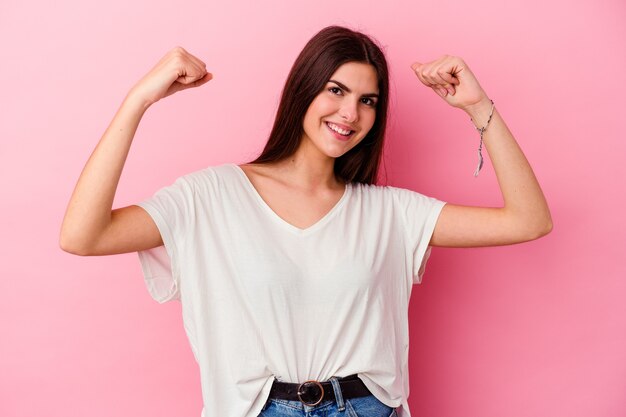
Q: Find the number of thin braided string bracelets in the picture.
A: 1